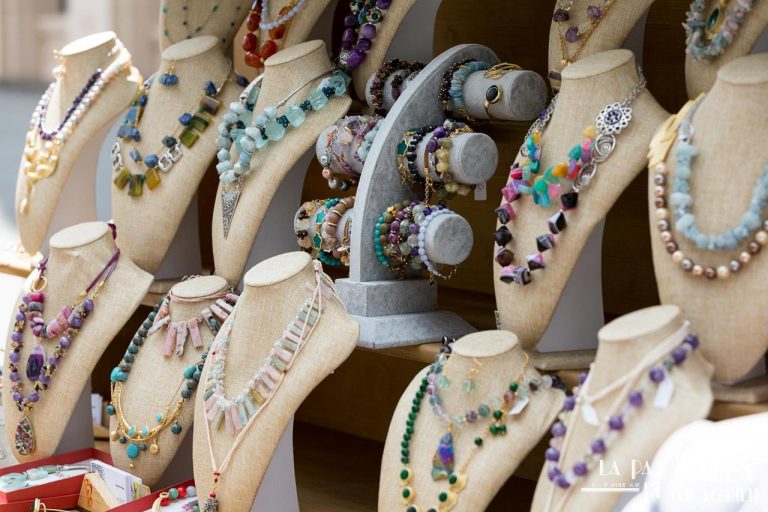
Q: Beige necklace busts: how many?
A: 15